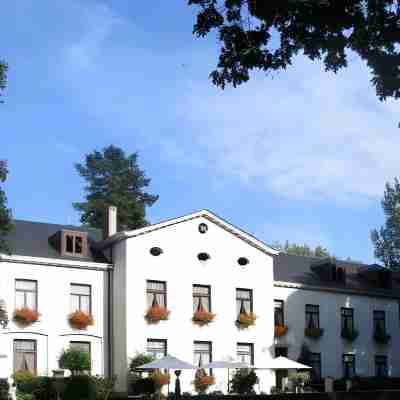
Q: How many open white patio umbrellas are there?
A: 3